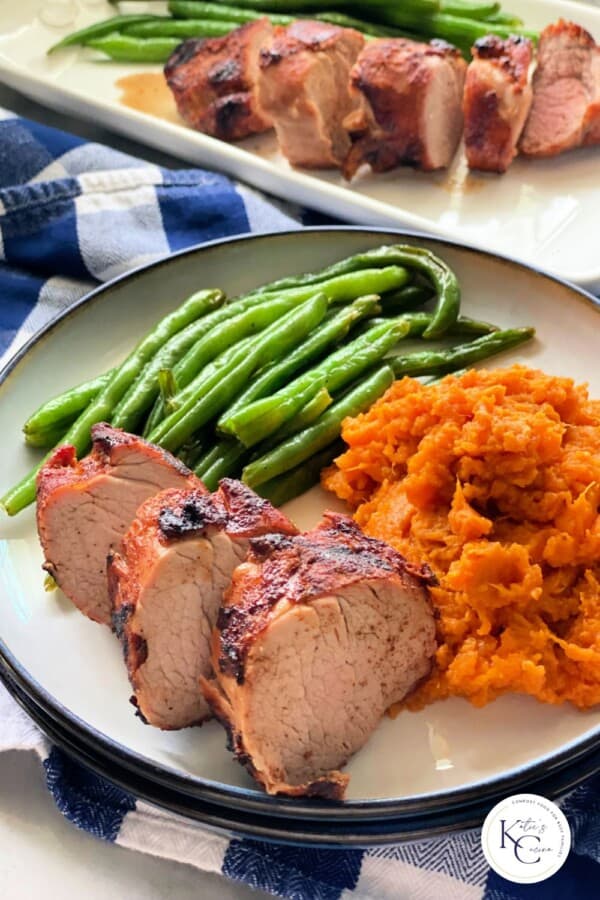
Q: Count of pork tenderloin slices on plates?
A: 8